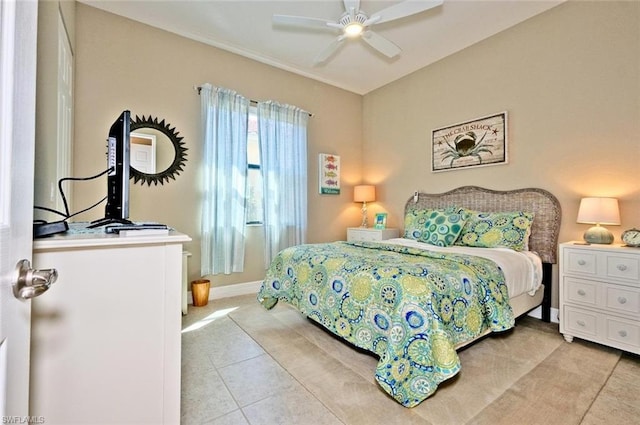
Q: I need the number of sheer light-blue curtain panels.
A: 2